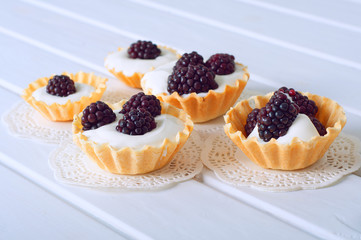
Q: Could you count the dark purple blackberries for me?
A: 12